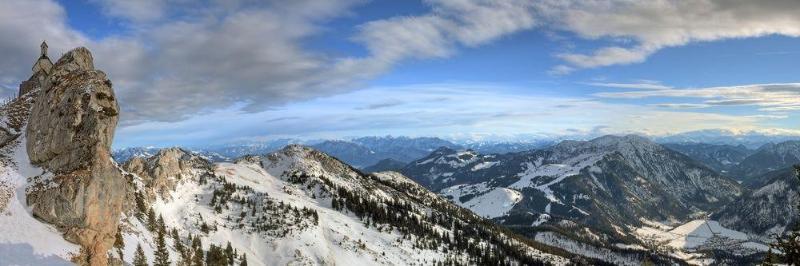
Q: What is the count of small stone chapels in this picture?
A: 1